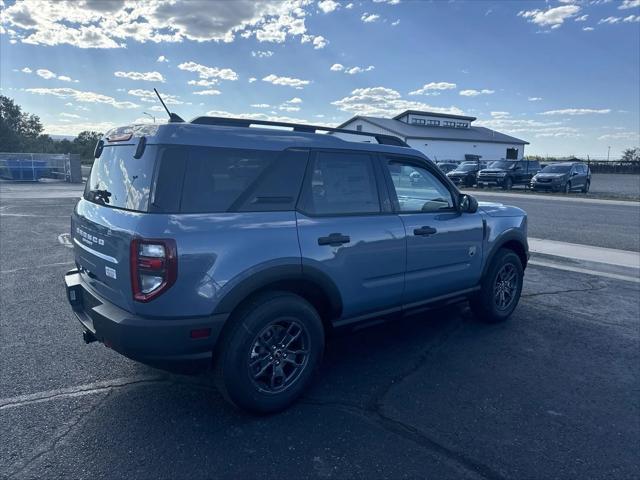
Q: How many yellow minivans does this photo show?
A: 0